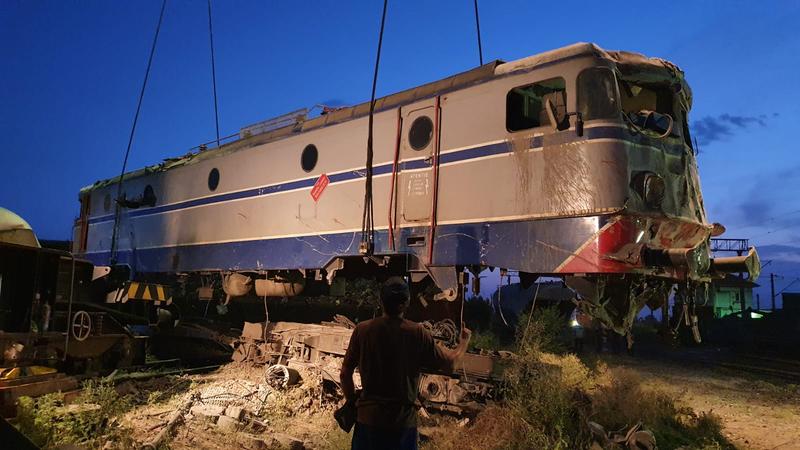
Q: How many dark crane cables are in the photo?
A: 4